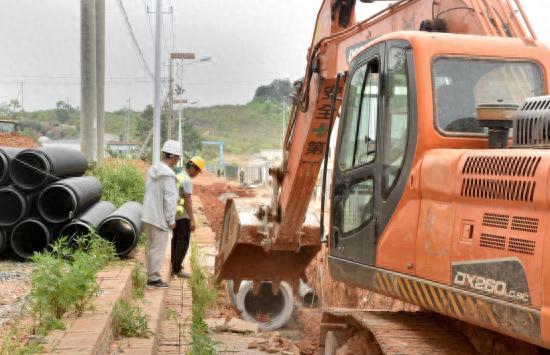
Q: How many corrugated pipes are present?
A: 8